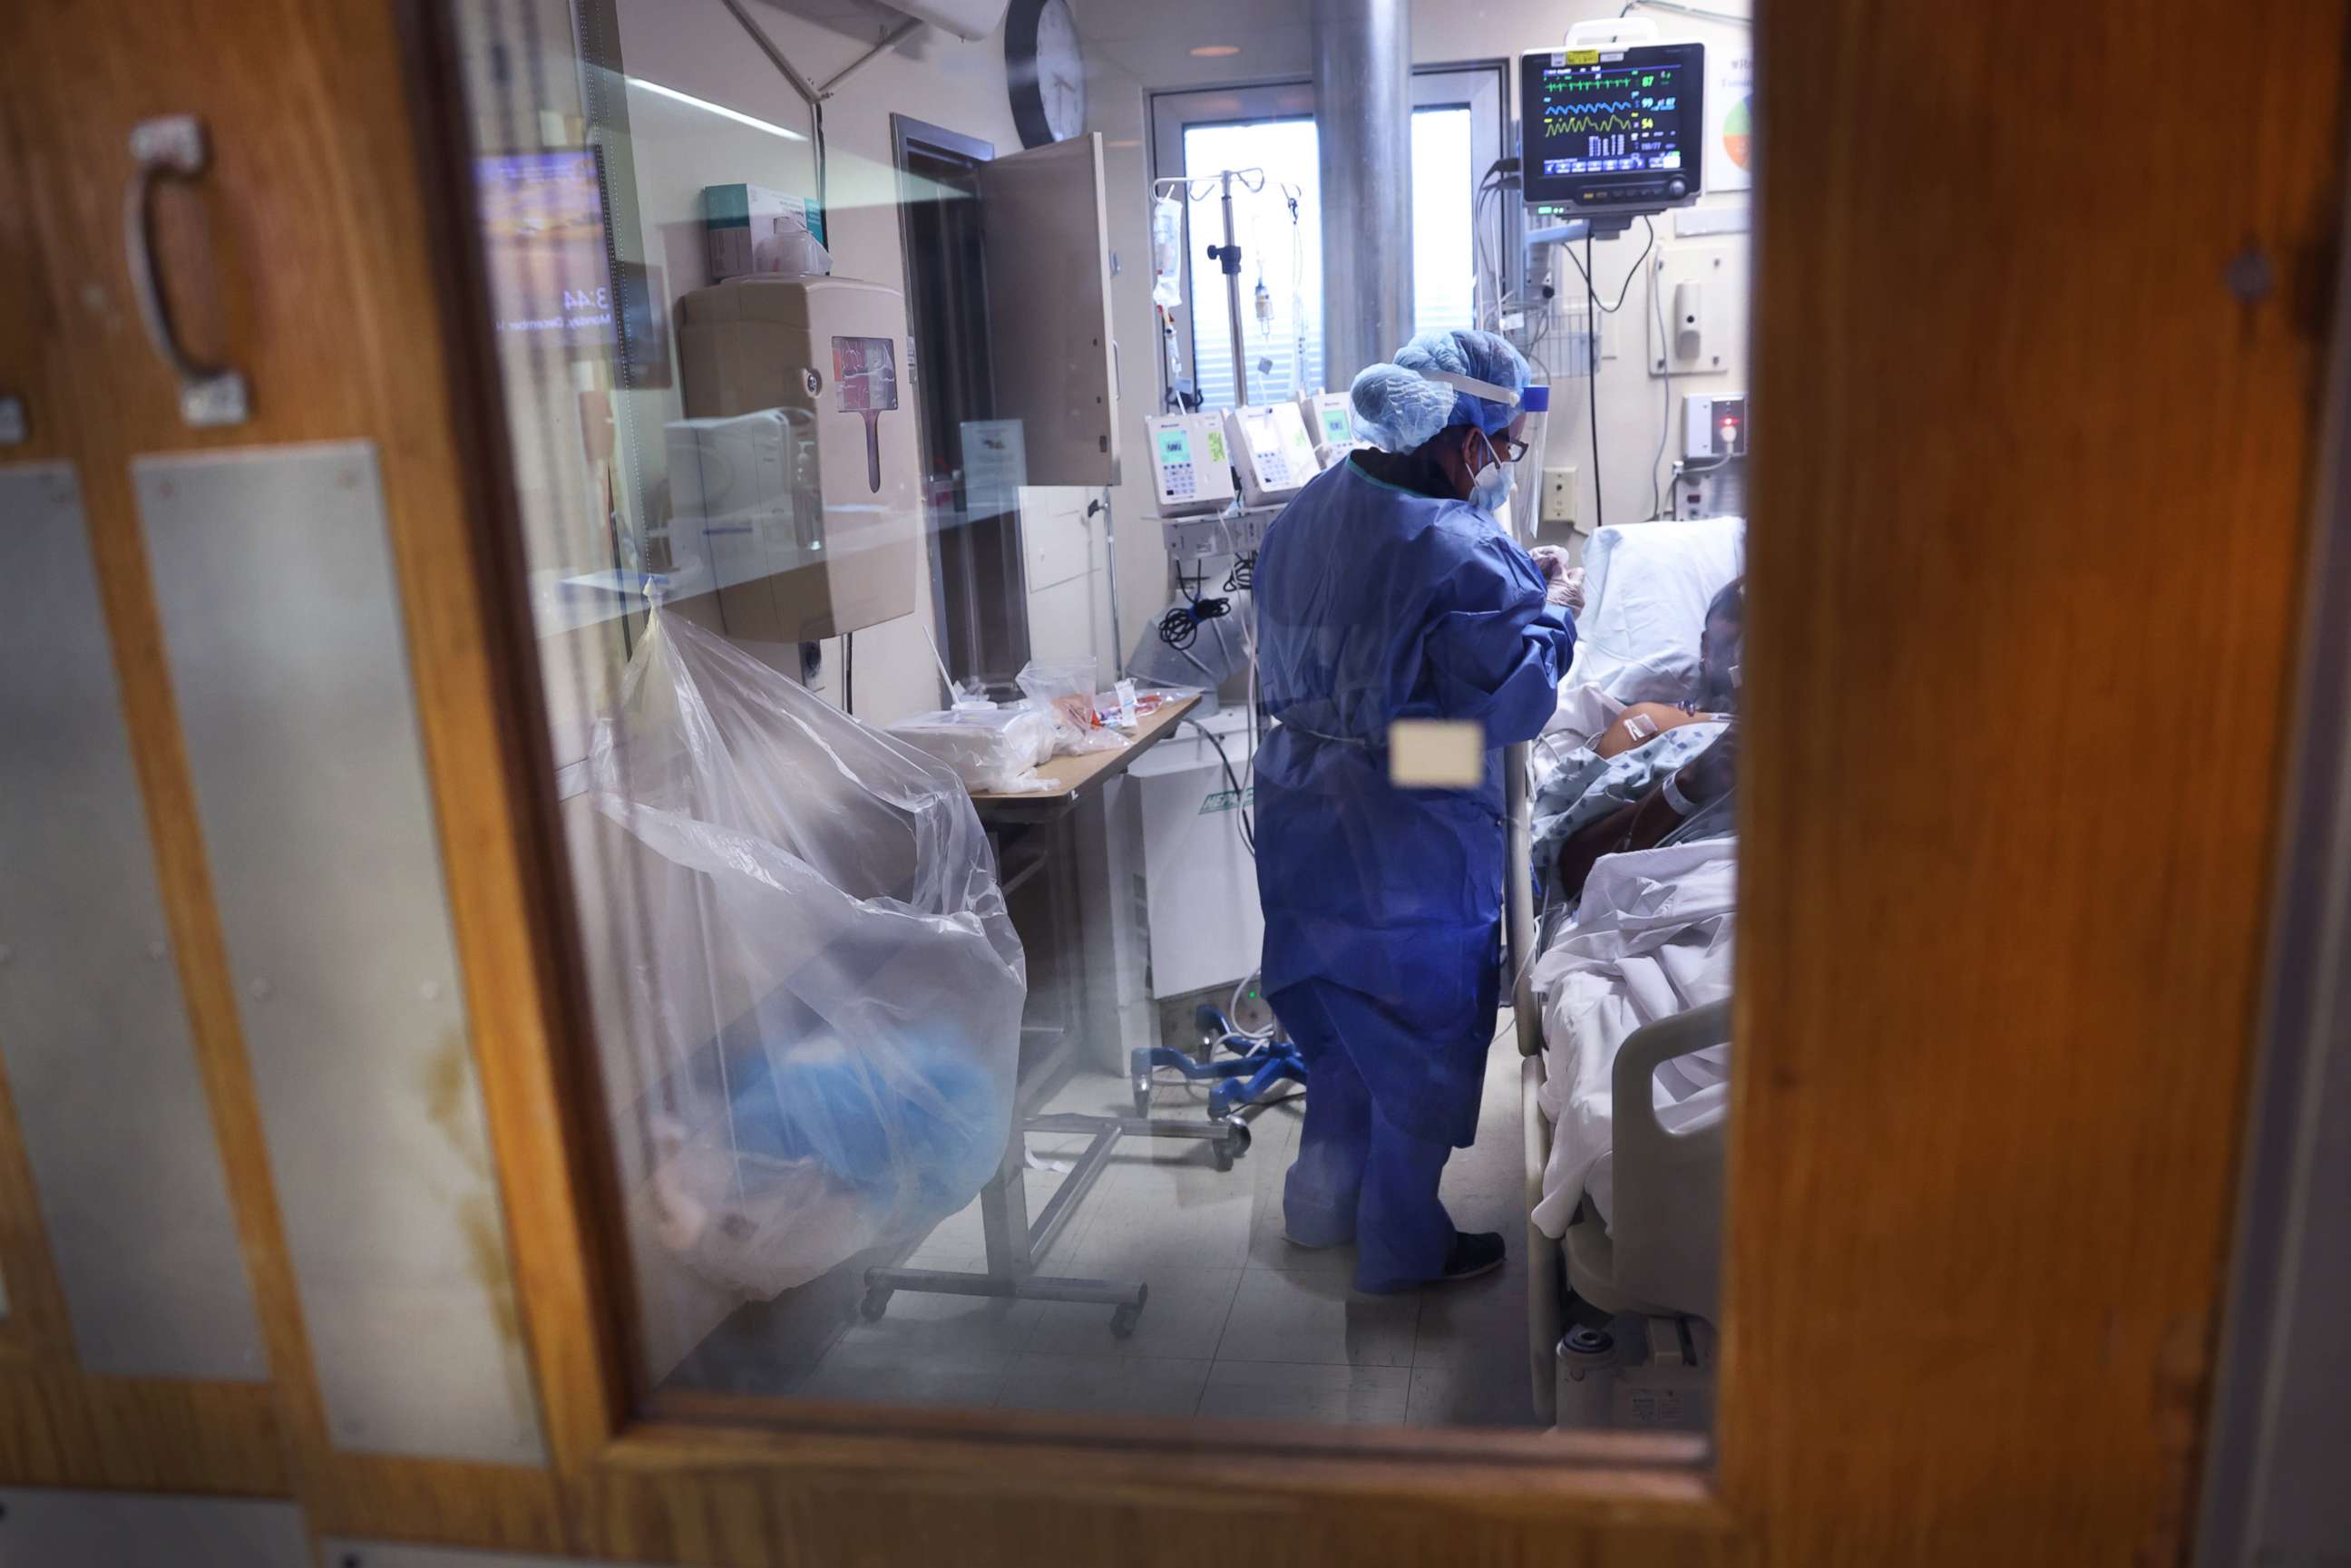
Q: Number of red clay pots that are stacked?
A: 0